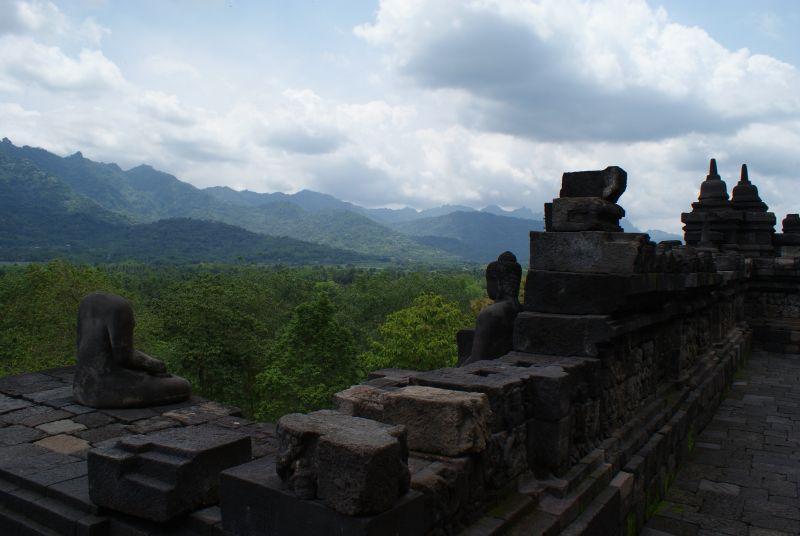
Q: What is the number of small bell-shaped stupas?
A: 2